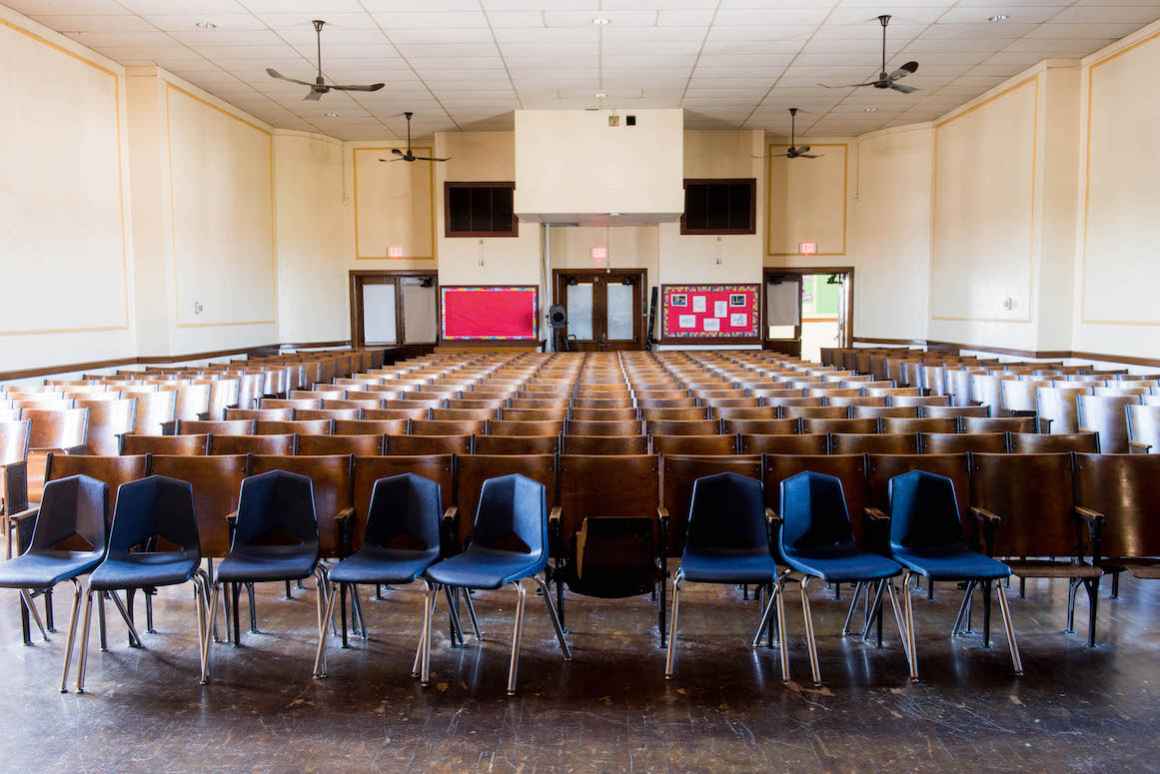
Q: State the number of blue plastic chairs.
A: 8